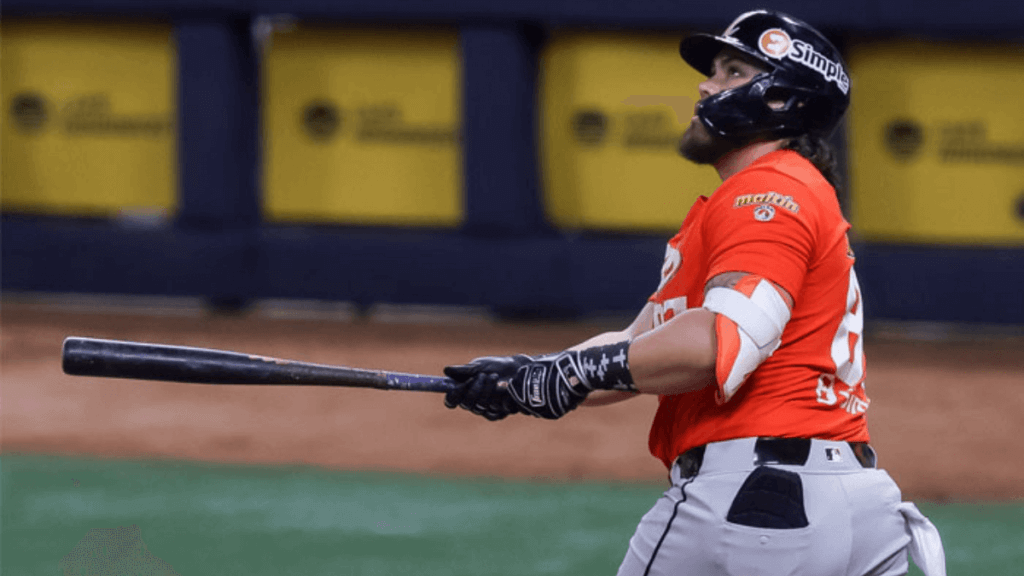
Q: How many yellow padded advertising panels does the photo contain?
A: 4